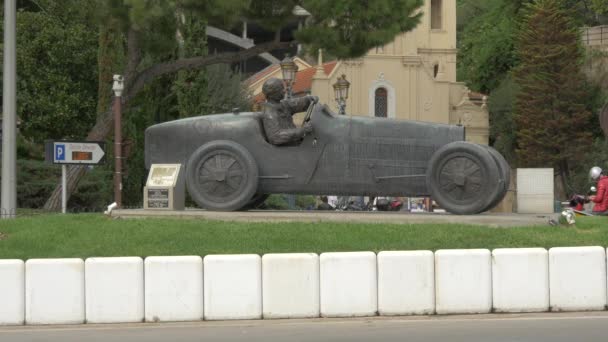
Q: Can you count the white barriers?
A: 11